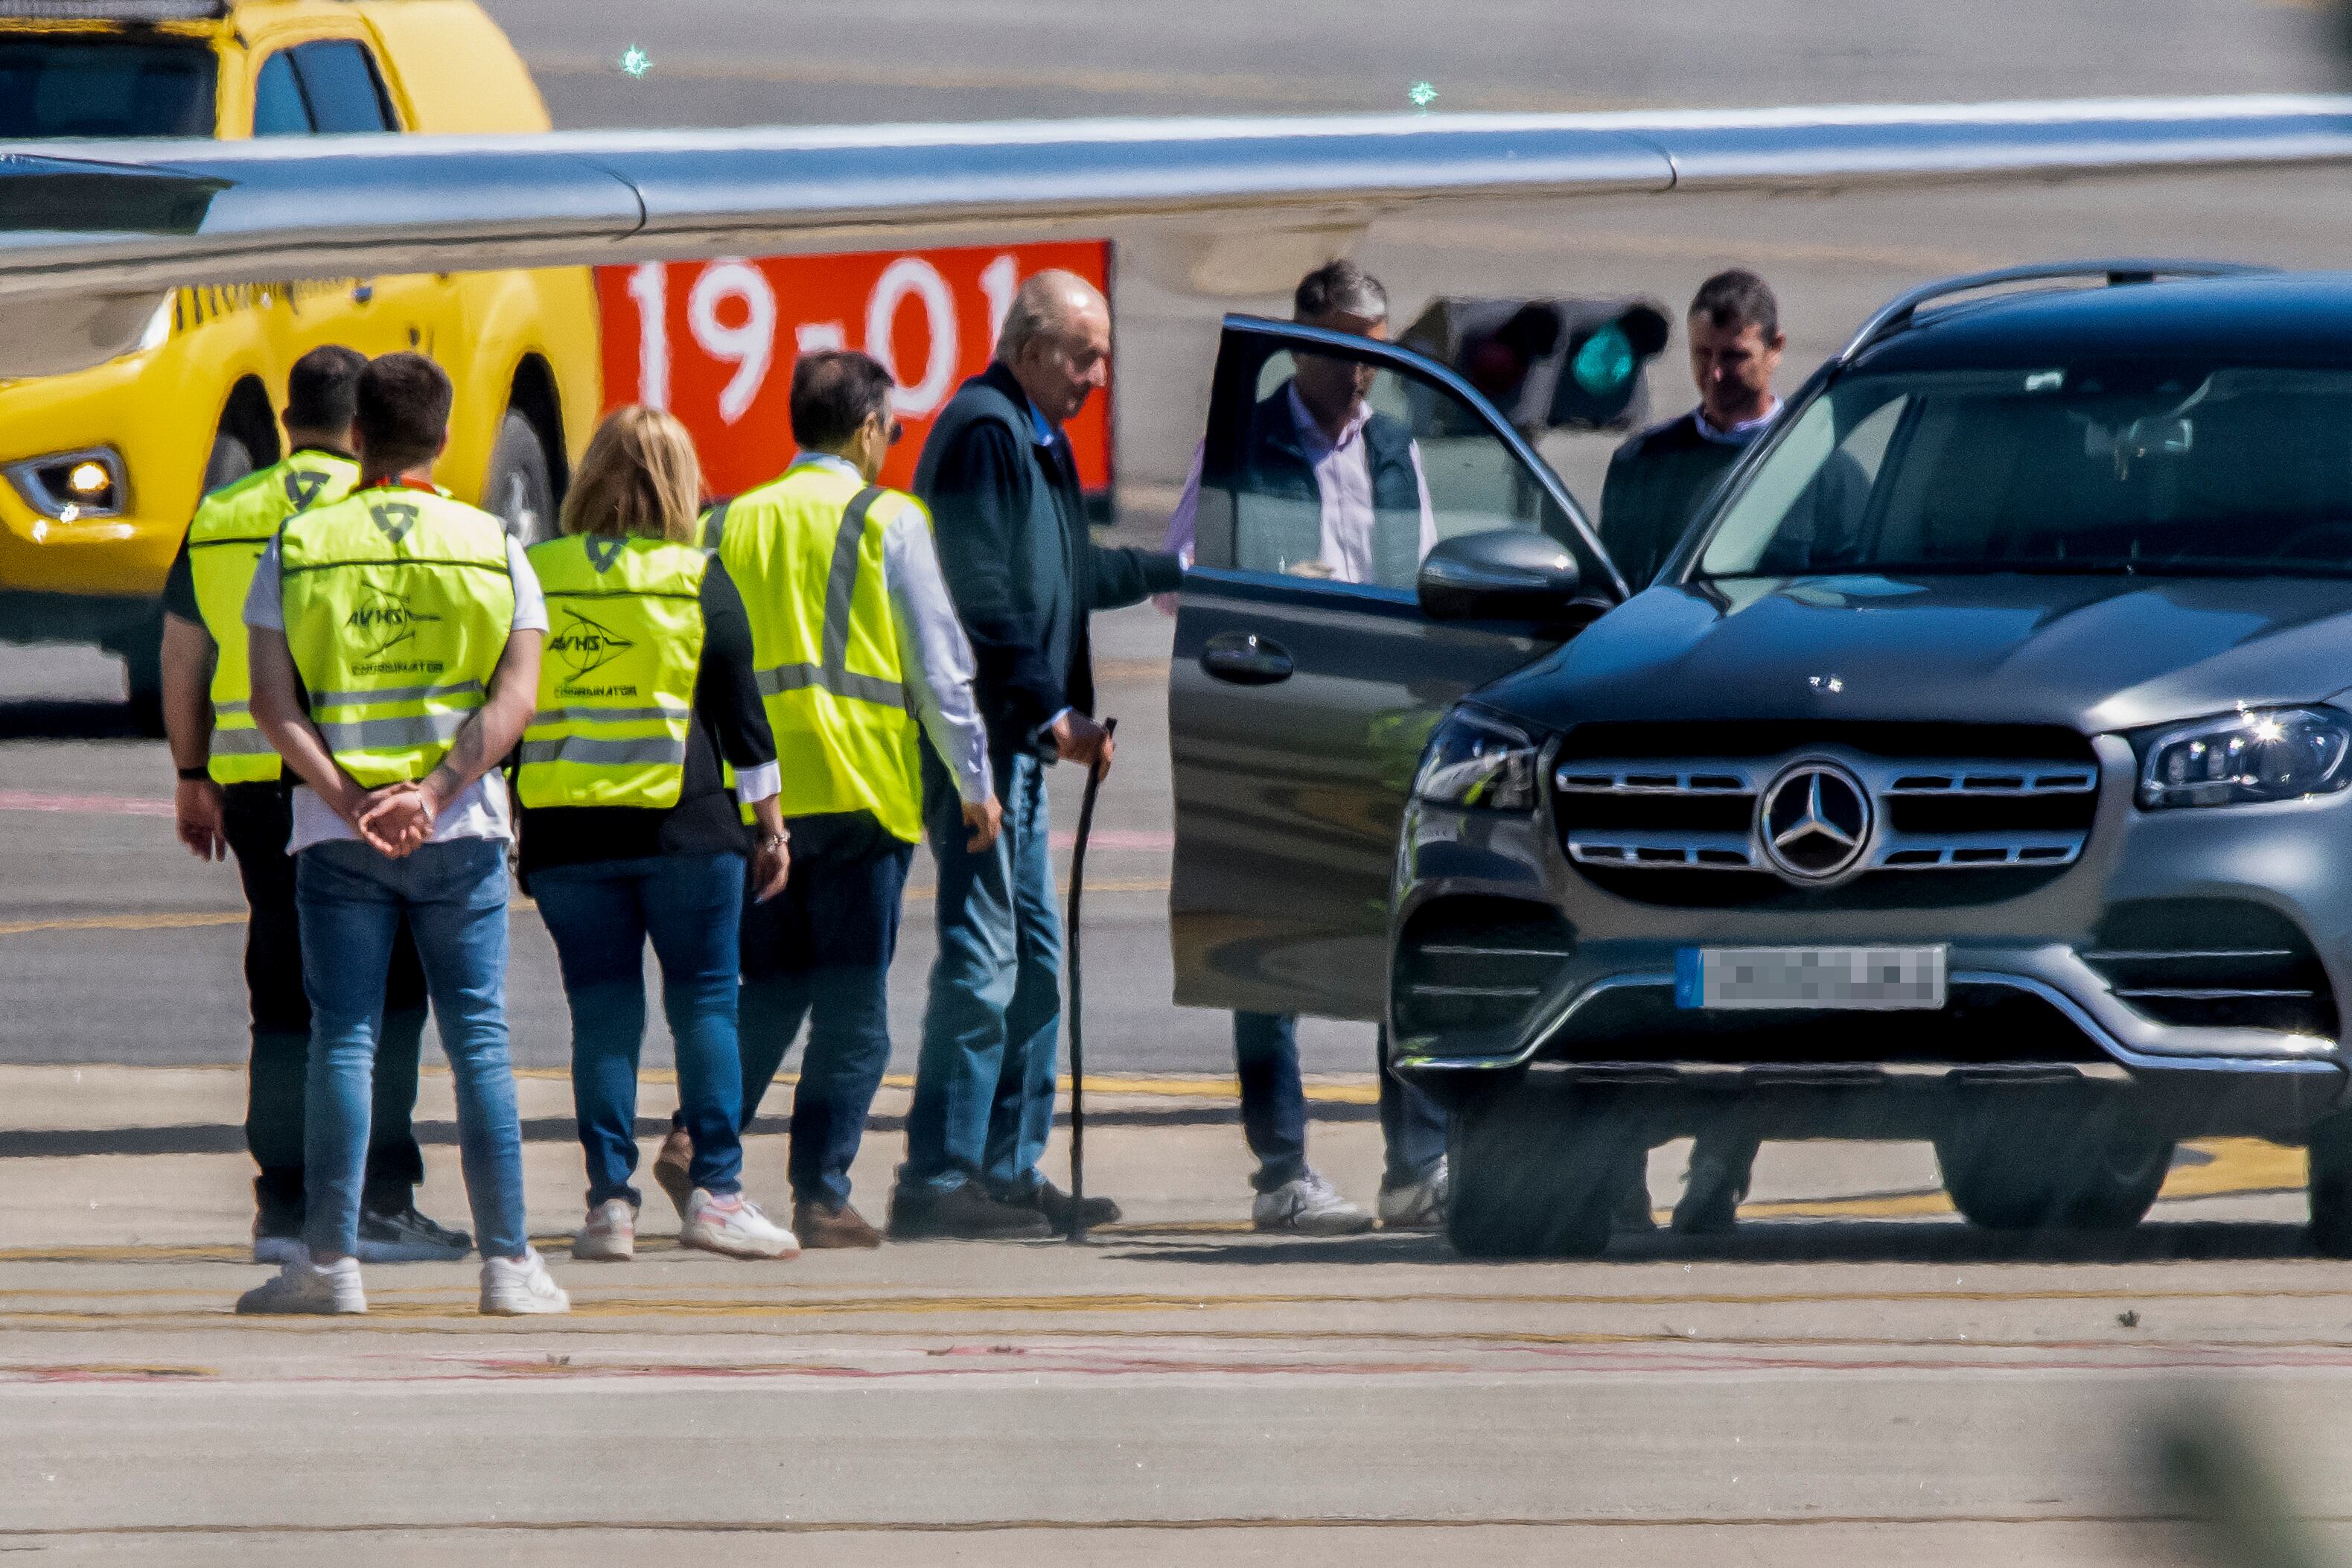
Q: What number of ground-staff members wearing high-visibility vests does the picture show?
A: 4